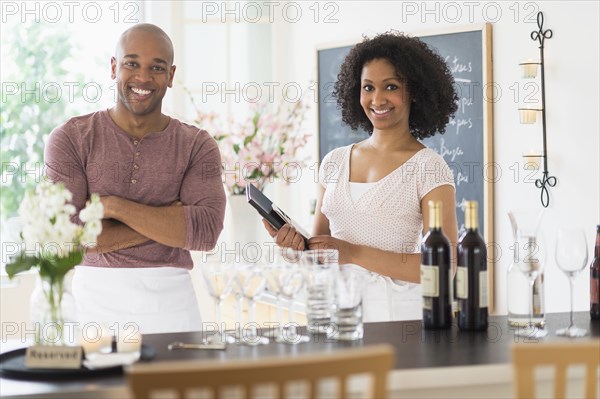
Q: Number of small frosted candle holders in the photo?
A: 3